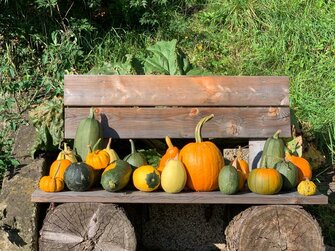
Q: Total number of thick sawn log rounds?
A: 2